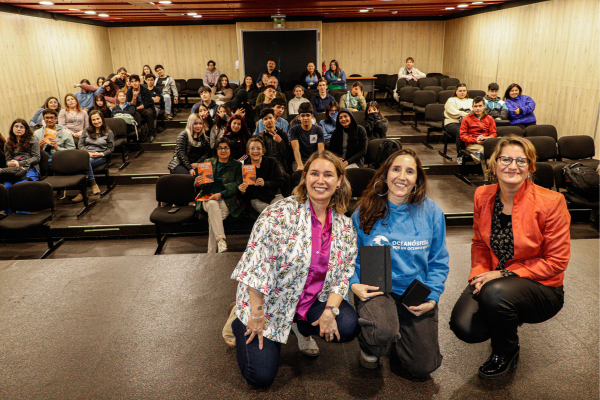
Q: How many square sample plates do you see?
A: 0